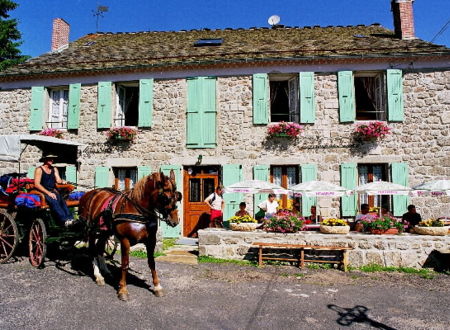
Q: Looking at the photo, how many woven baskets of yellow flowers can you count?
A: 3